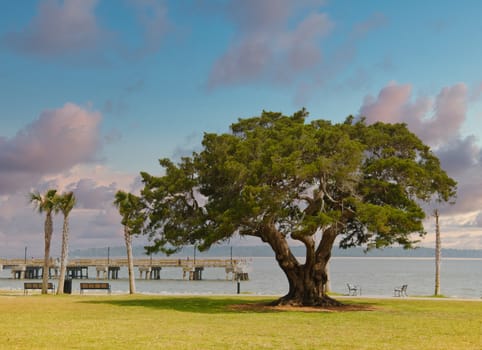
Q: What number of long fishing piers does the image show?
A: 1